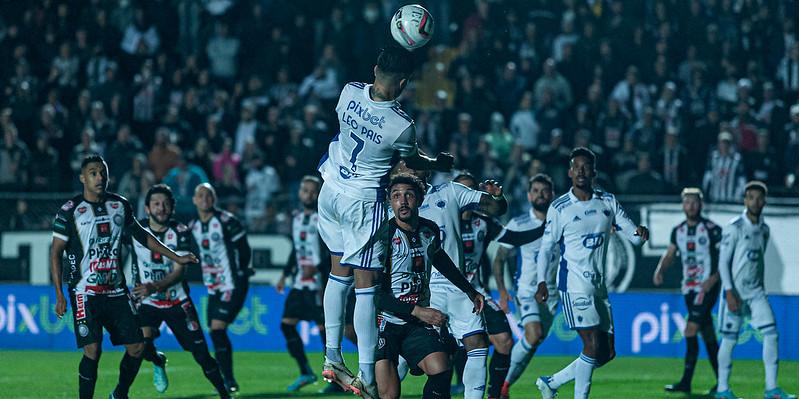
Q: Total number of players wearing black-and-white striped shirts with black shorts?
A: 7